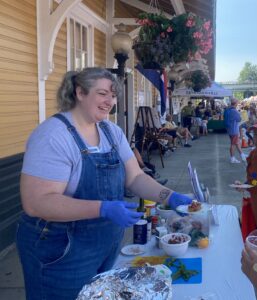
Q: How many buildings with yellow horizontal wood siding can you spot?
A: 1